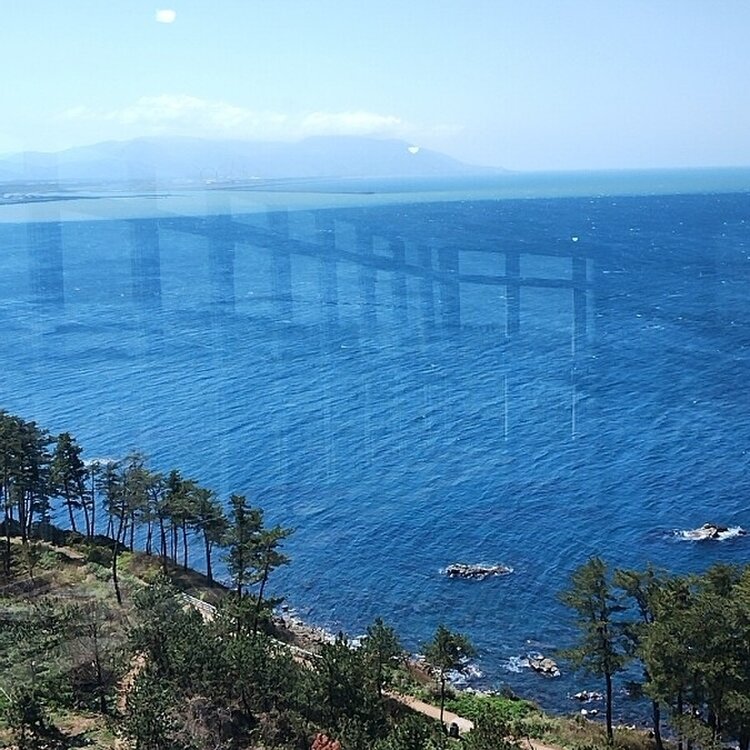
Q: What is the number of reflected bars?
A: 11